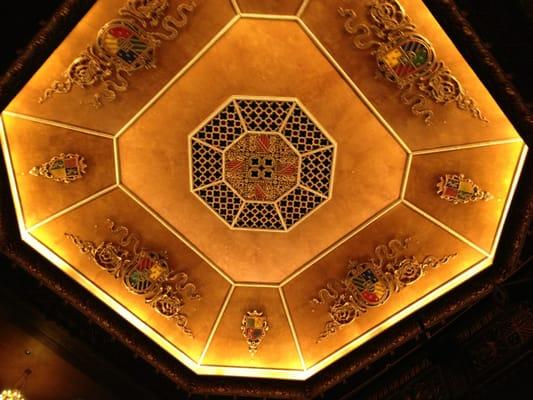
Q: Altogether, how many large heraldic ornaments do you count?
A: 4